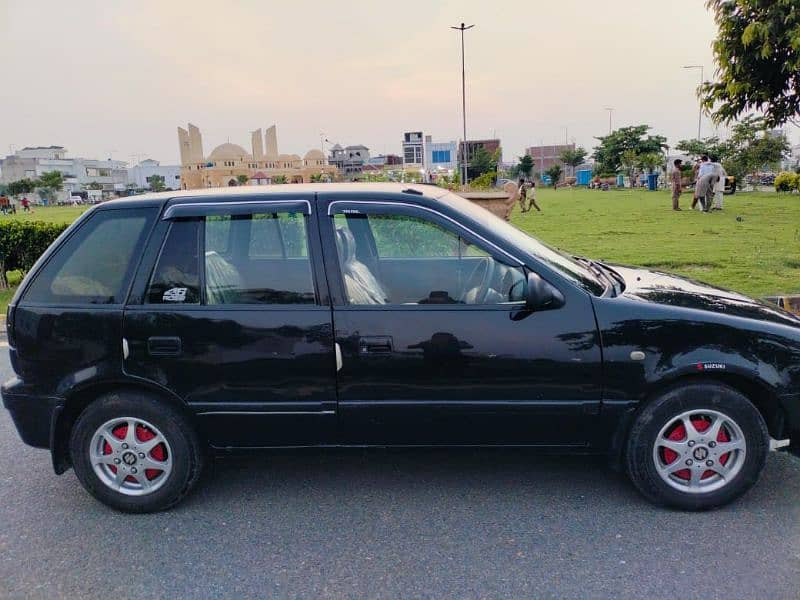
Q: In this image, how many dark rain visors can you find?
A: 2